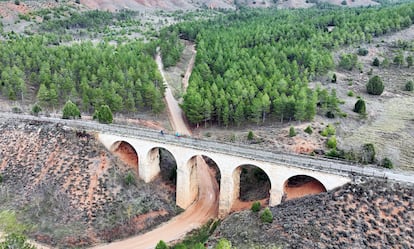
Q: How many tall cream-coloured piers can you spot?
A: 4